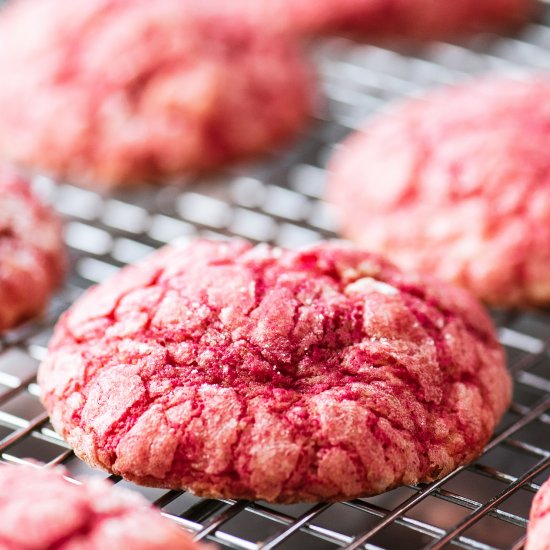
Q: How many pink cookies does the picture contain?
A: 7